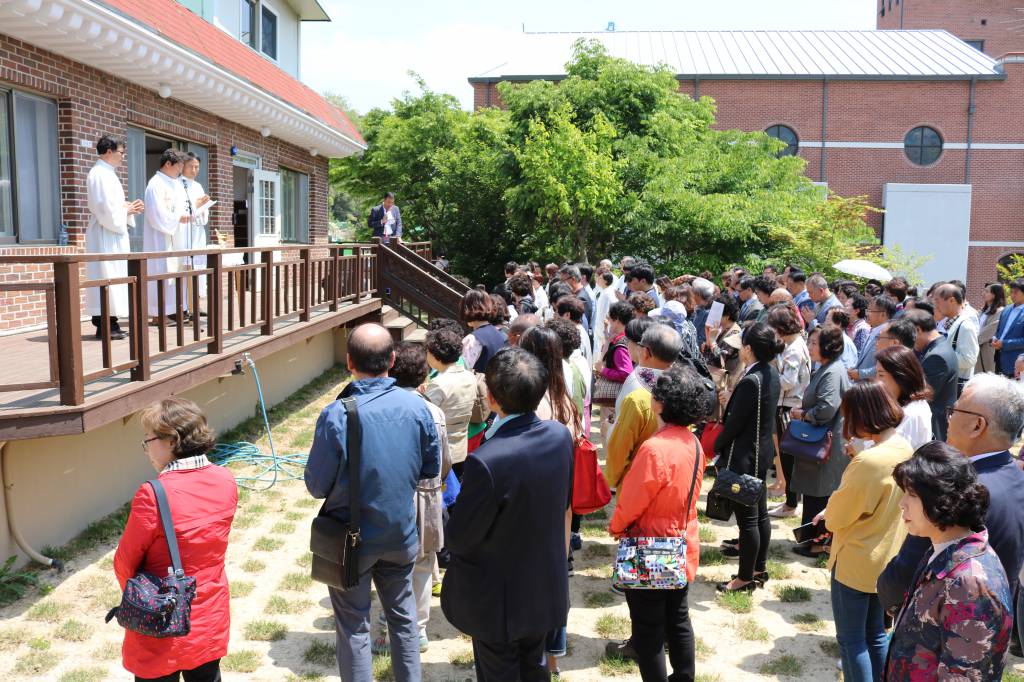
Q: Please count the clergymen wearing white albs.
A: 3